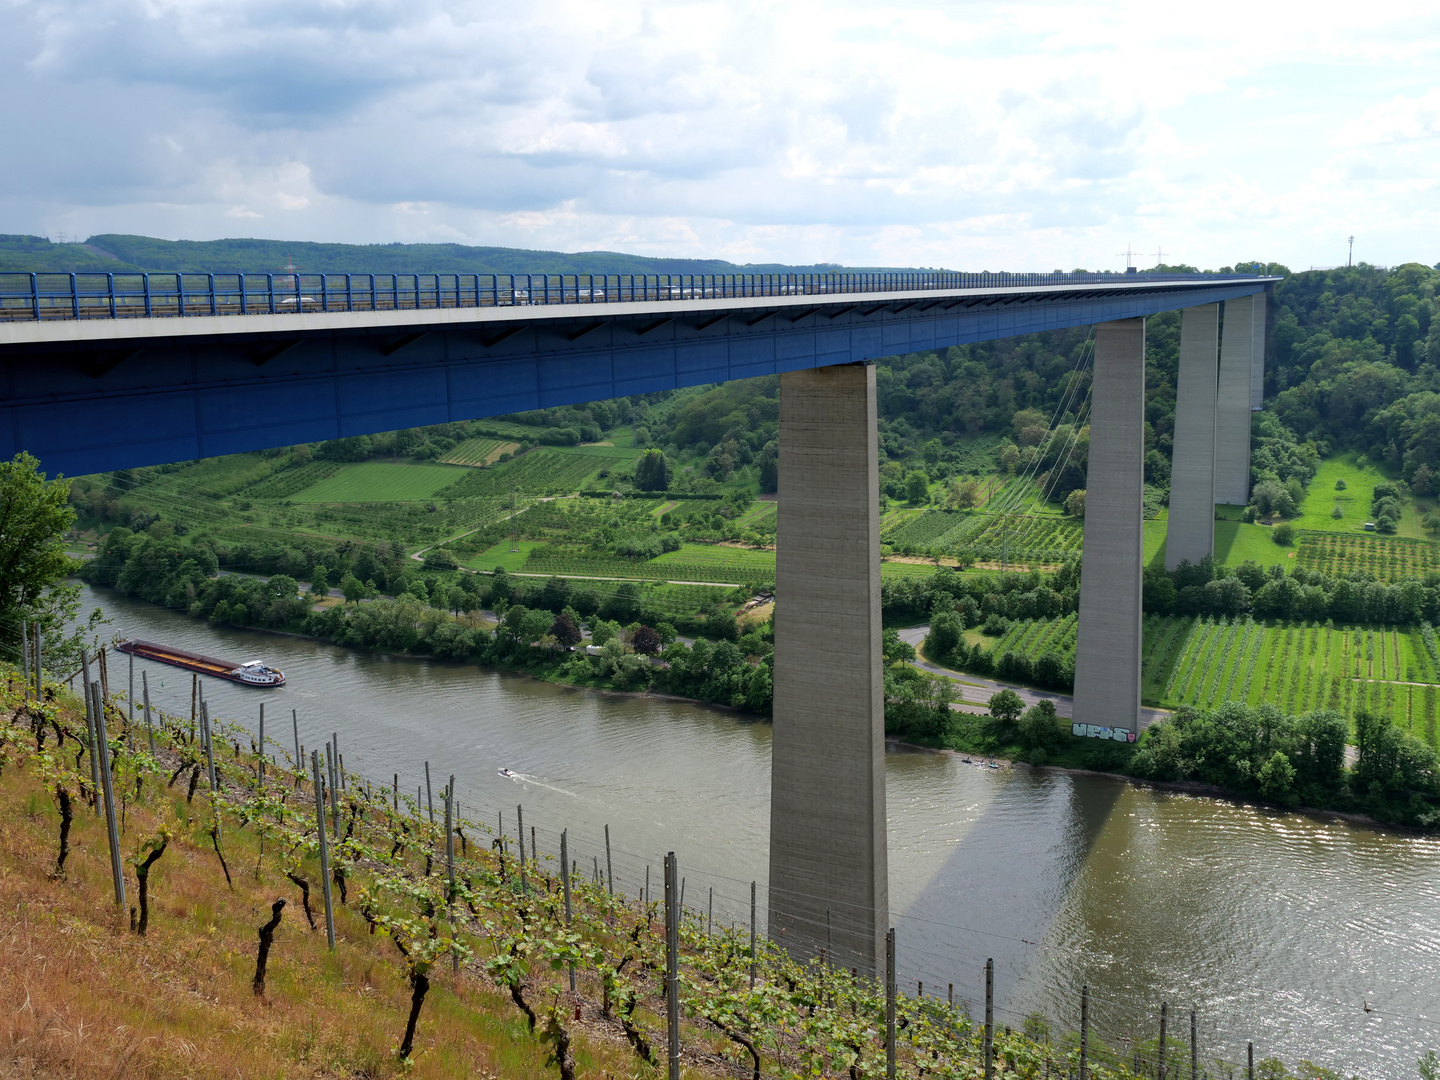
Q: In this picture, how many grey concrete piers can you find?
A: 5